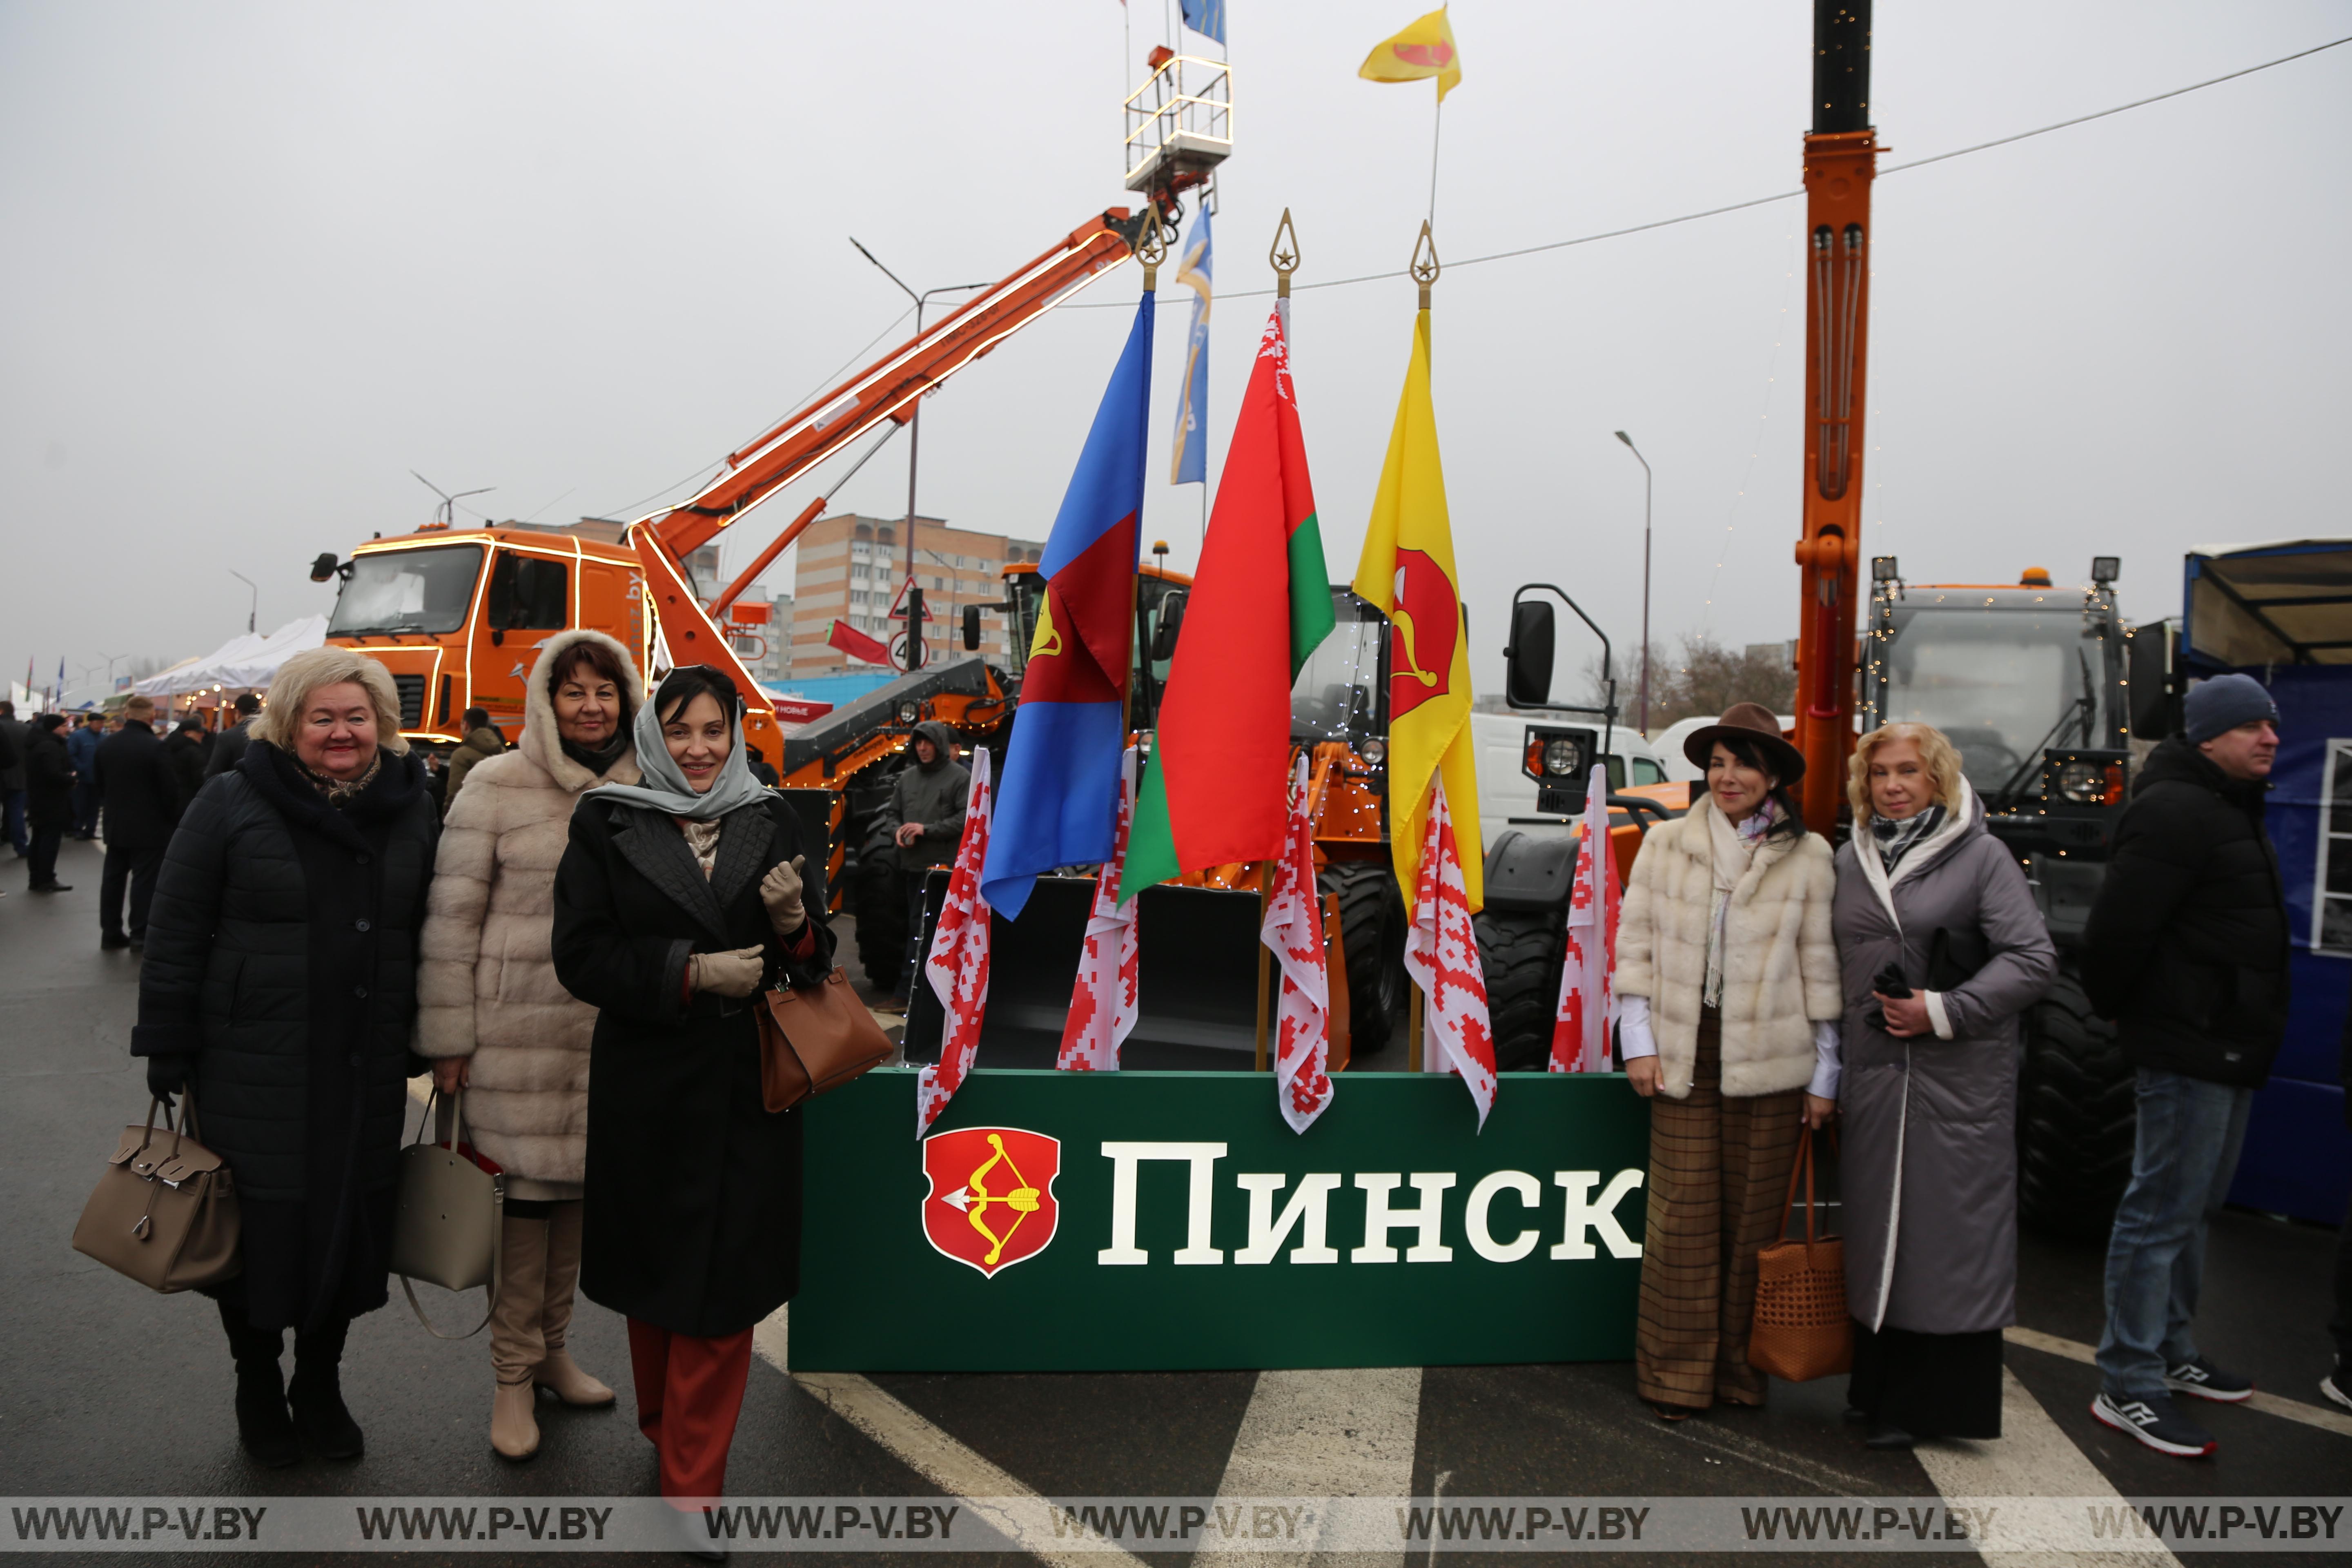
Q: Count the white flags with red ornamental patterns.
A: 5